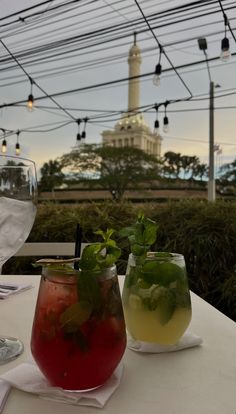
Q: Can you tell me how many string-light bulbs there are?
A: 9